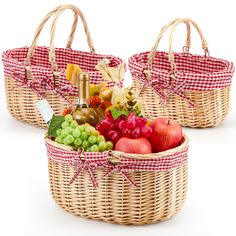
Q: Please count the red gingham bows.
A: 6